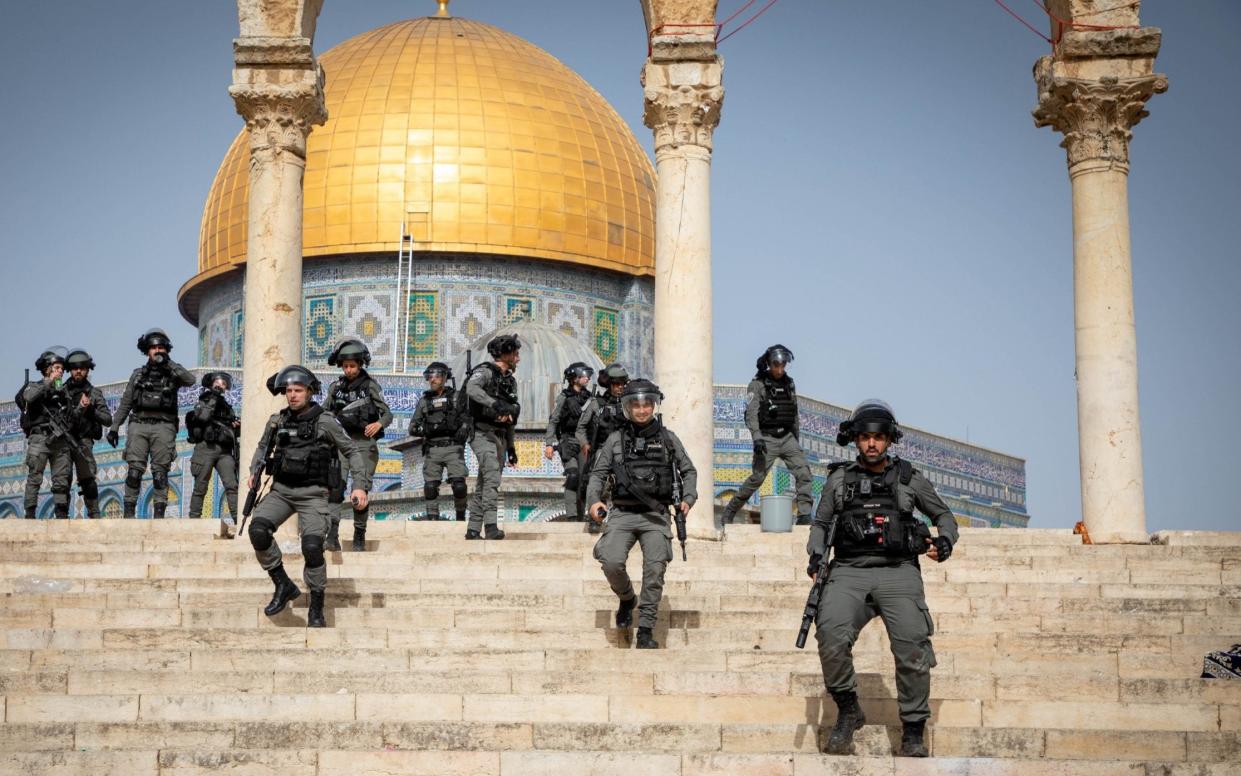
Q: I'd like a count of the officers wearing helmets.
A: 13